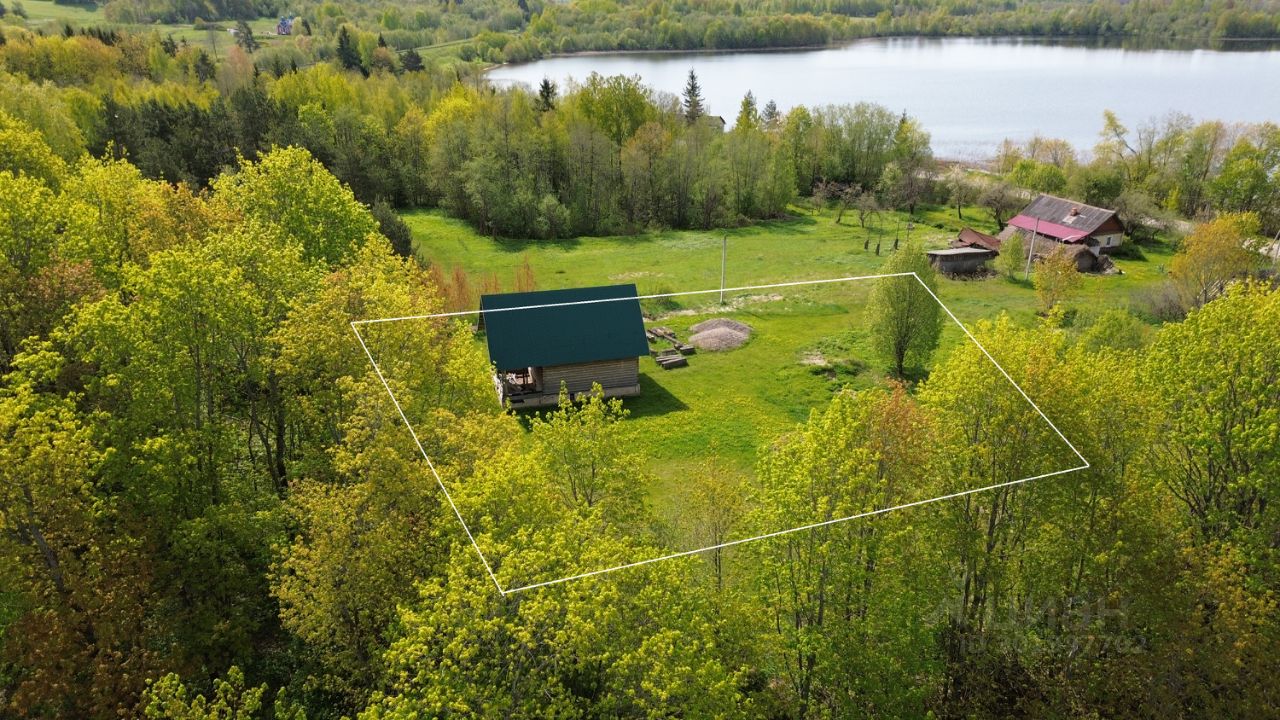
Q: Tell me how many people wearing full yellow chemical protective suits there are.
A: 0